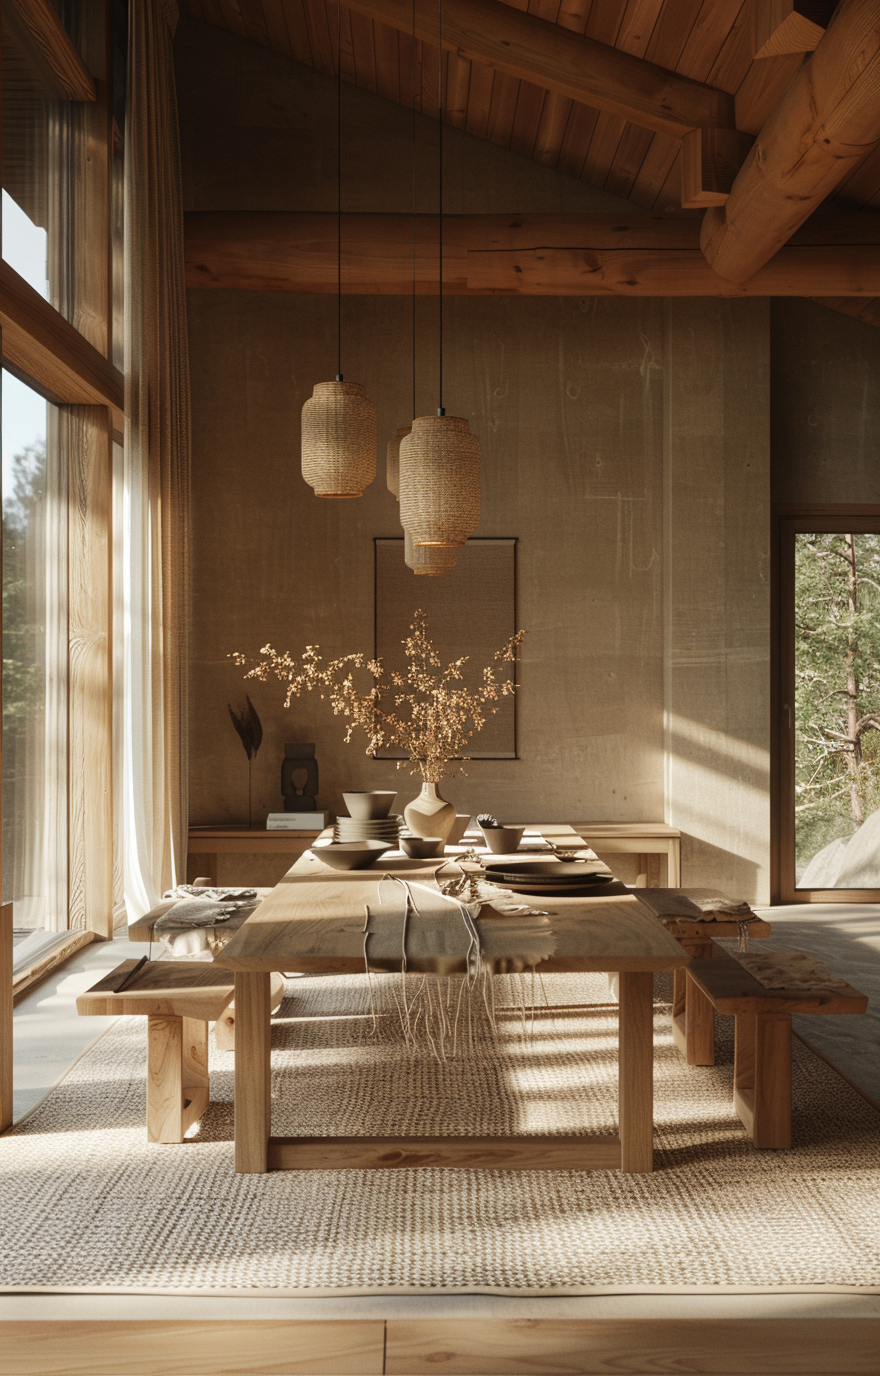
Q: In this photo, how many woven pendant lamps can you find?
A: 4